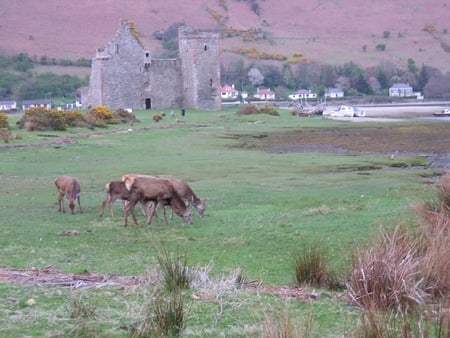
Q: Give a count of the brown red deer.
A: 4